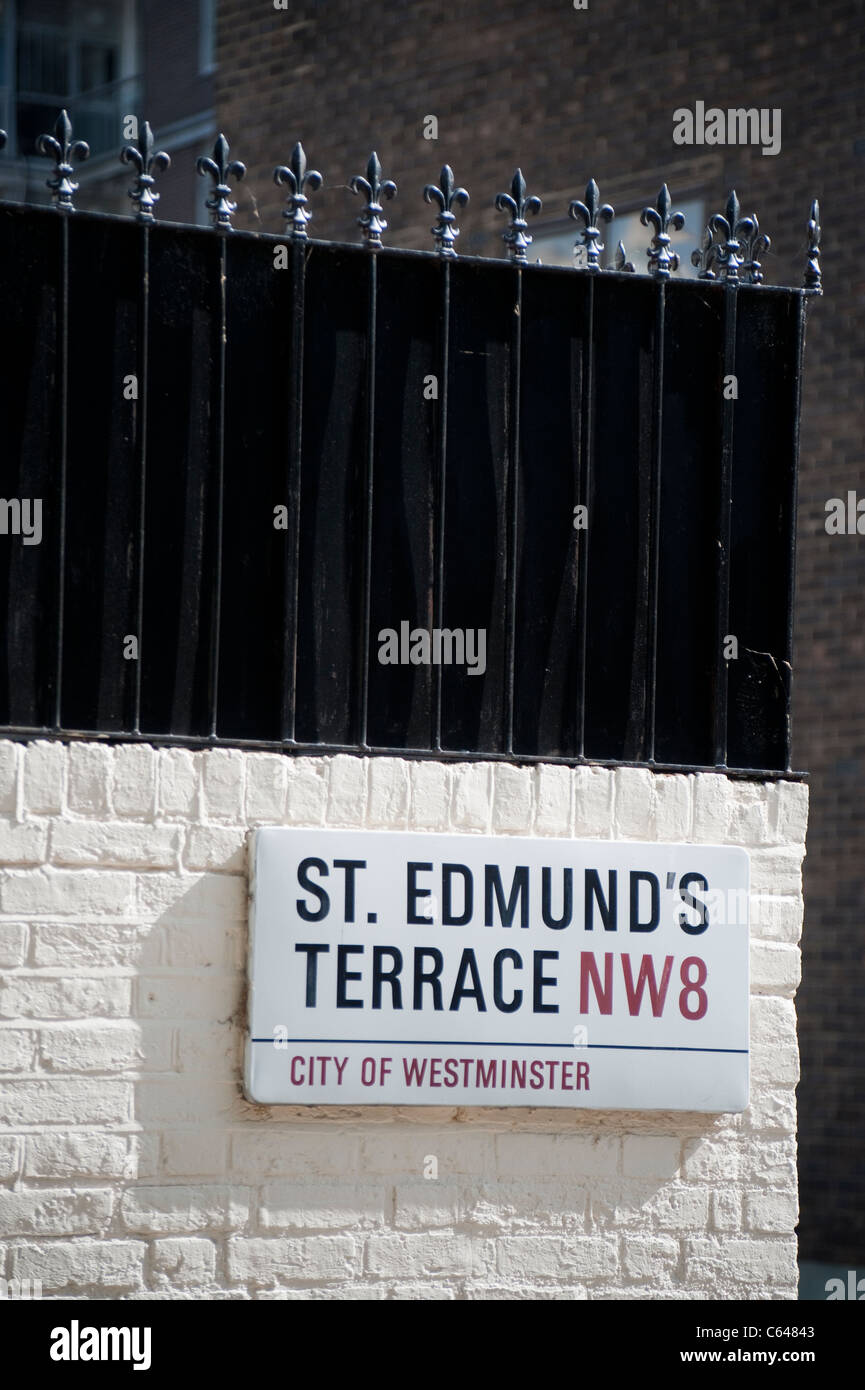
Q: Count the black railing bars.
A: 11